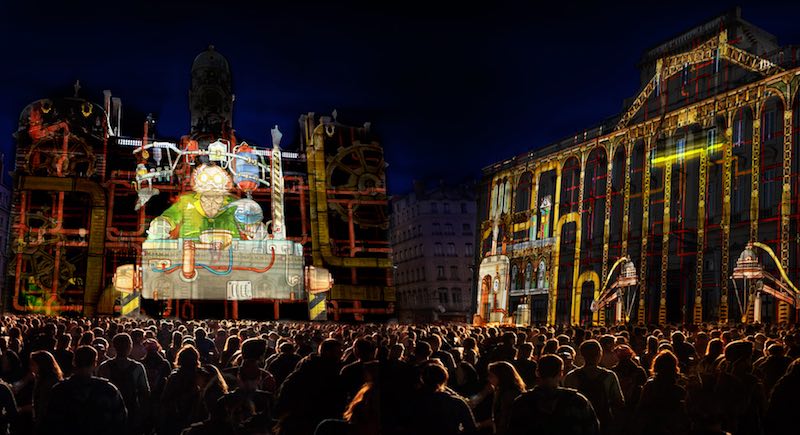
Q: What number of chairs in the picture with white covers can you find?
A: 0